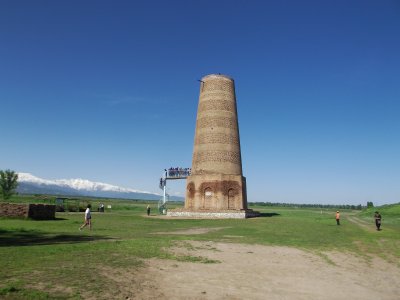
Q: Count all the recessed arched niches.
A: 3